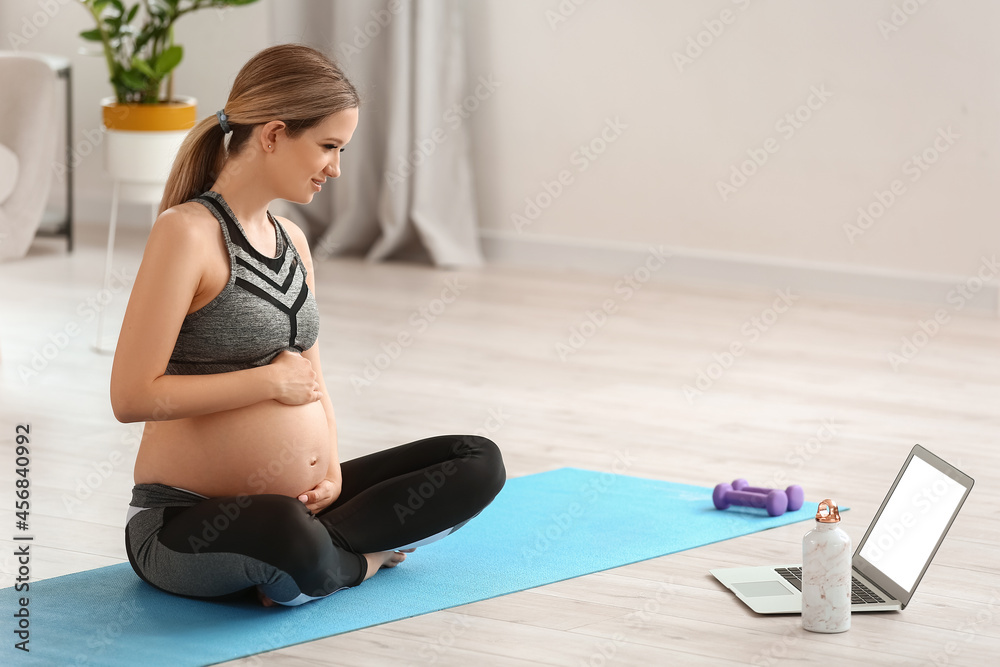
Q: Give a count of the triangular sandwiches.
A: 0